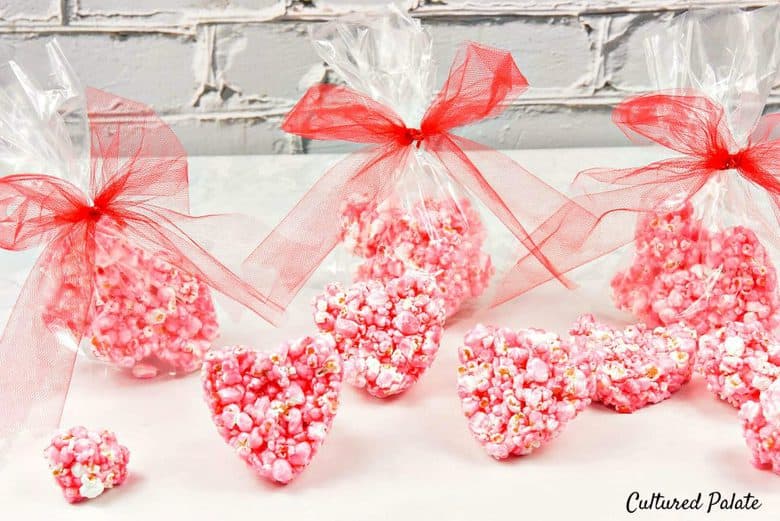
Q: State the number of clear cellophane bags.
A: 3